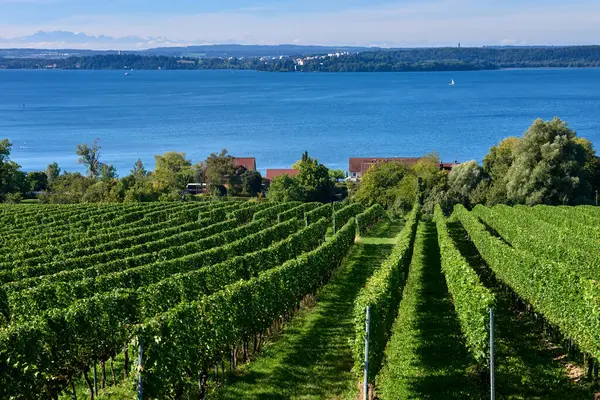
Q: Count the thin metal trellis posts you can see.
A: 3